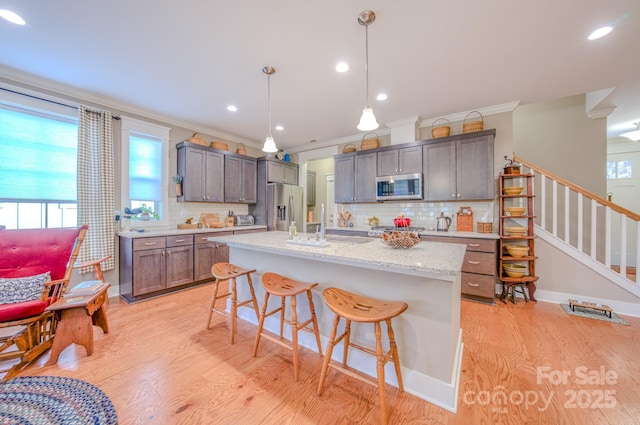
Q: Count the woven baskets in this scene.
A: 7